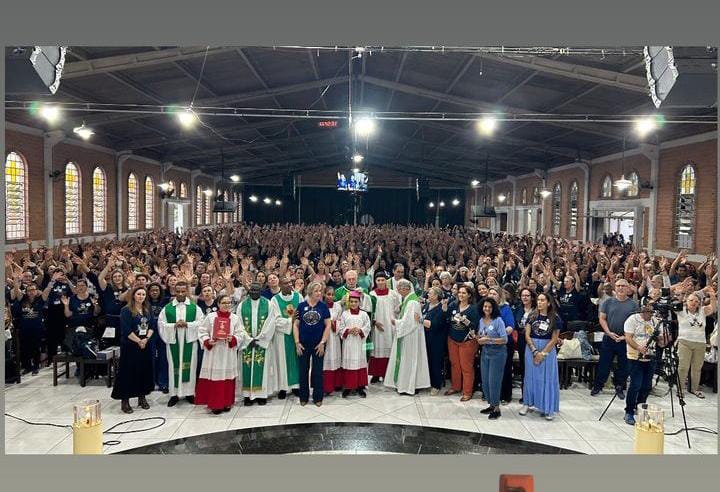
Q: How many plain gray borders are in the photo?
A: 2